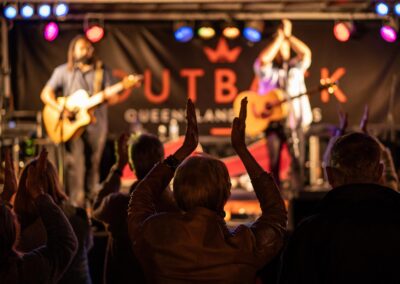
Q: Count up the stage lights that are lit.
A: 14